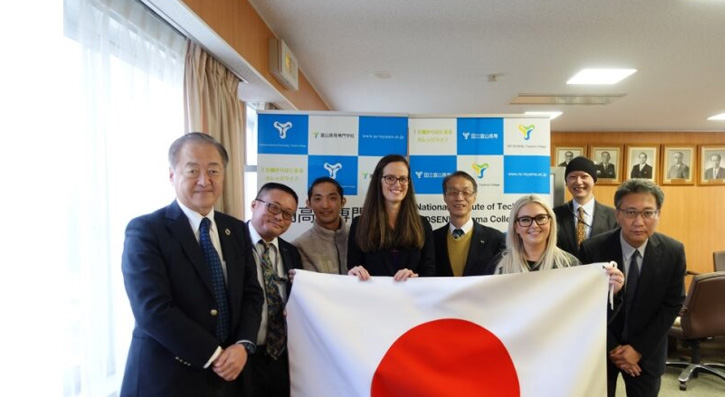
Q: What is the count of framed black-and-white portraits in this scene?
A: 5